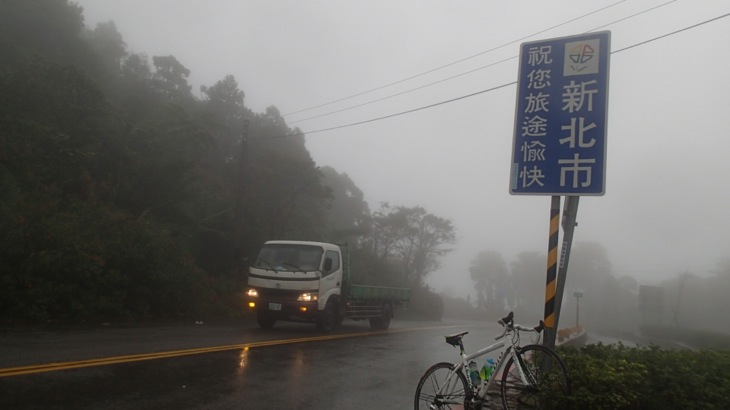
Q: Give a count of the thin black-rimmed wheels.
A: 2